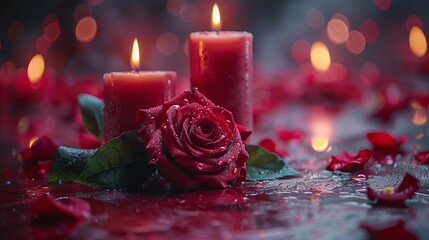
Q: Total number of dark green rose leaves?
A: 4